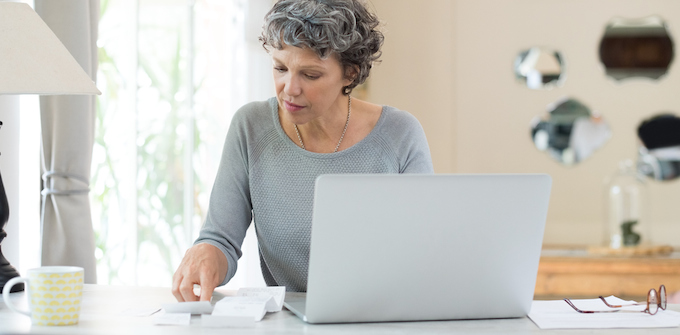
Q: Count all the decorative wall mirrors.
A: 4